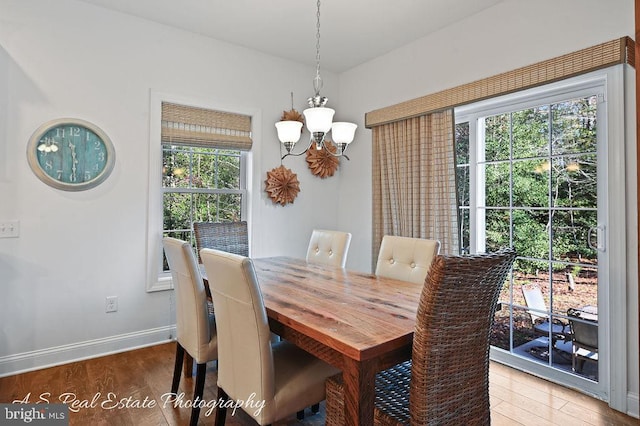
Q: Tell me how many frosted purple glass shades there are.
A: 0